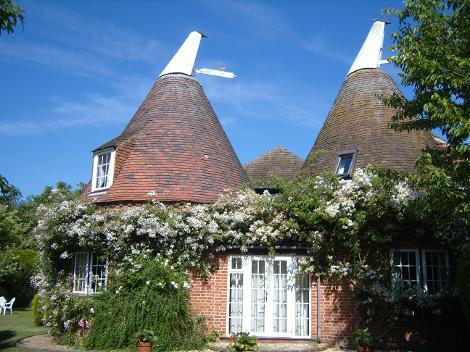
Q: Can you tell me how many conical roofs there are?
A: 2